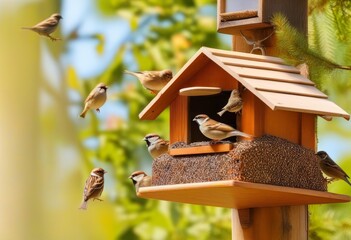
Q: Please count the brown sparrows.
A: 9